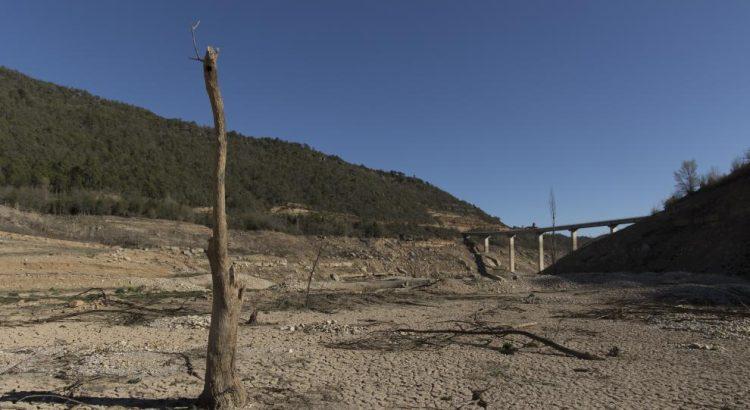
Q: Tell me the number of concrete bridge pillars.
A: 5